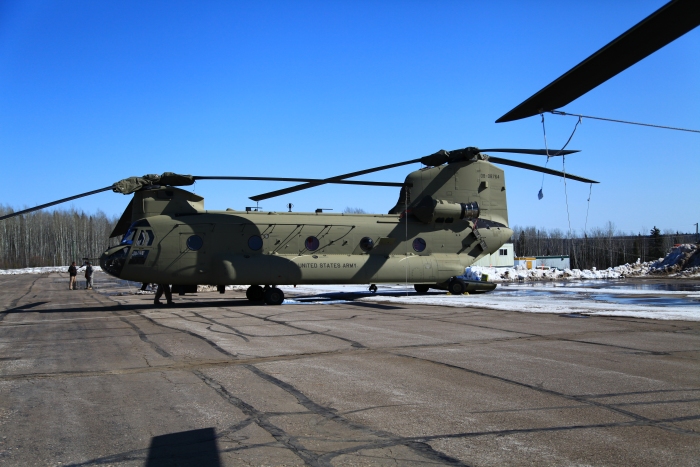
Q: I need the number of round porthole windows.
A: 5